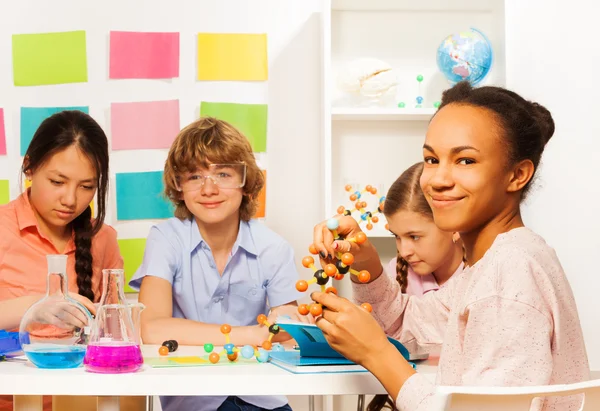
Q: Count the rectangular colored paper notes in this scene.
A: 12